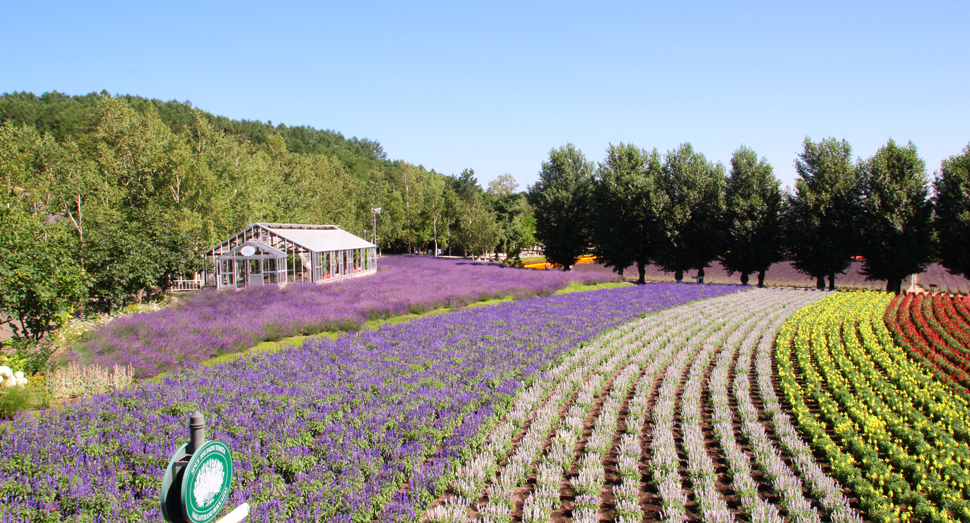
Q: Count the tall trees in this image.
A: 7